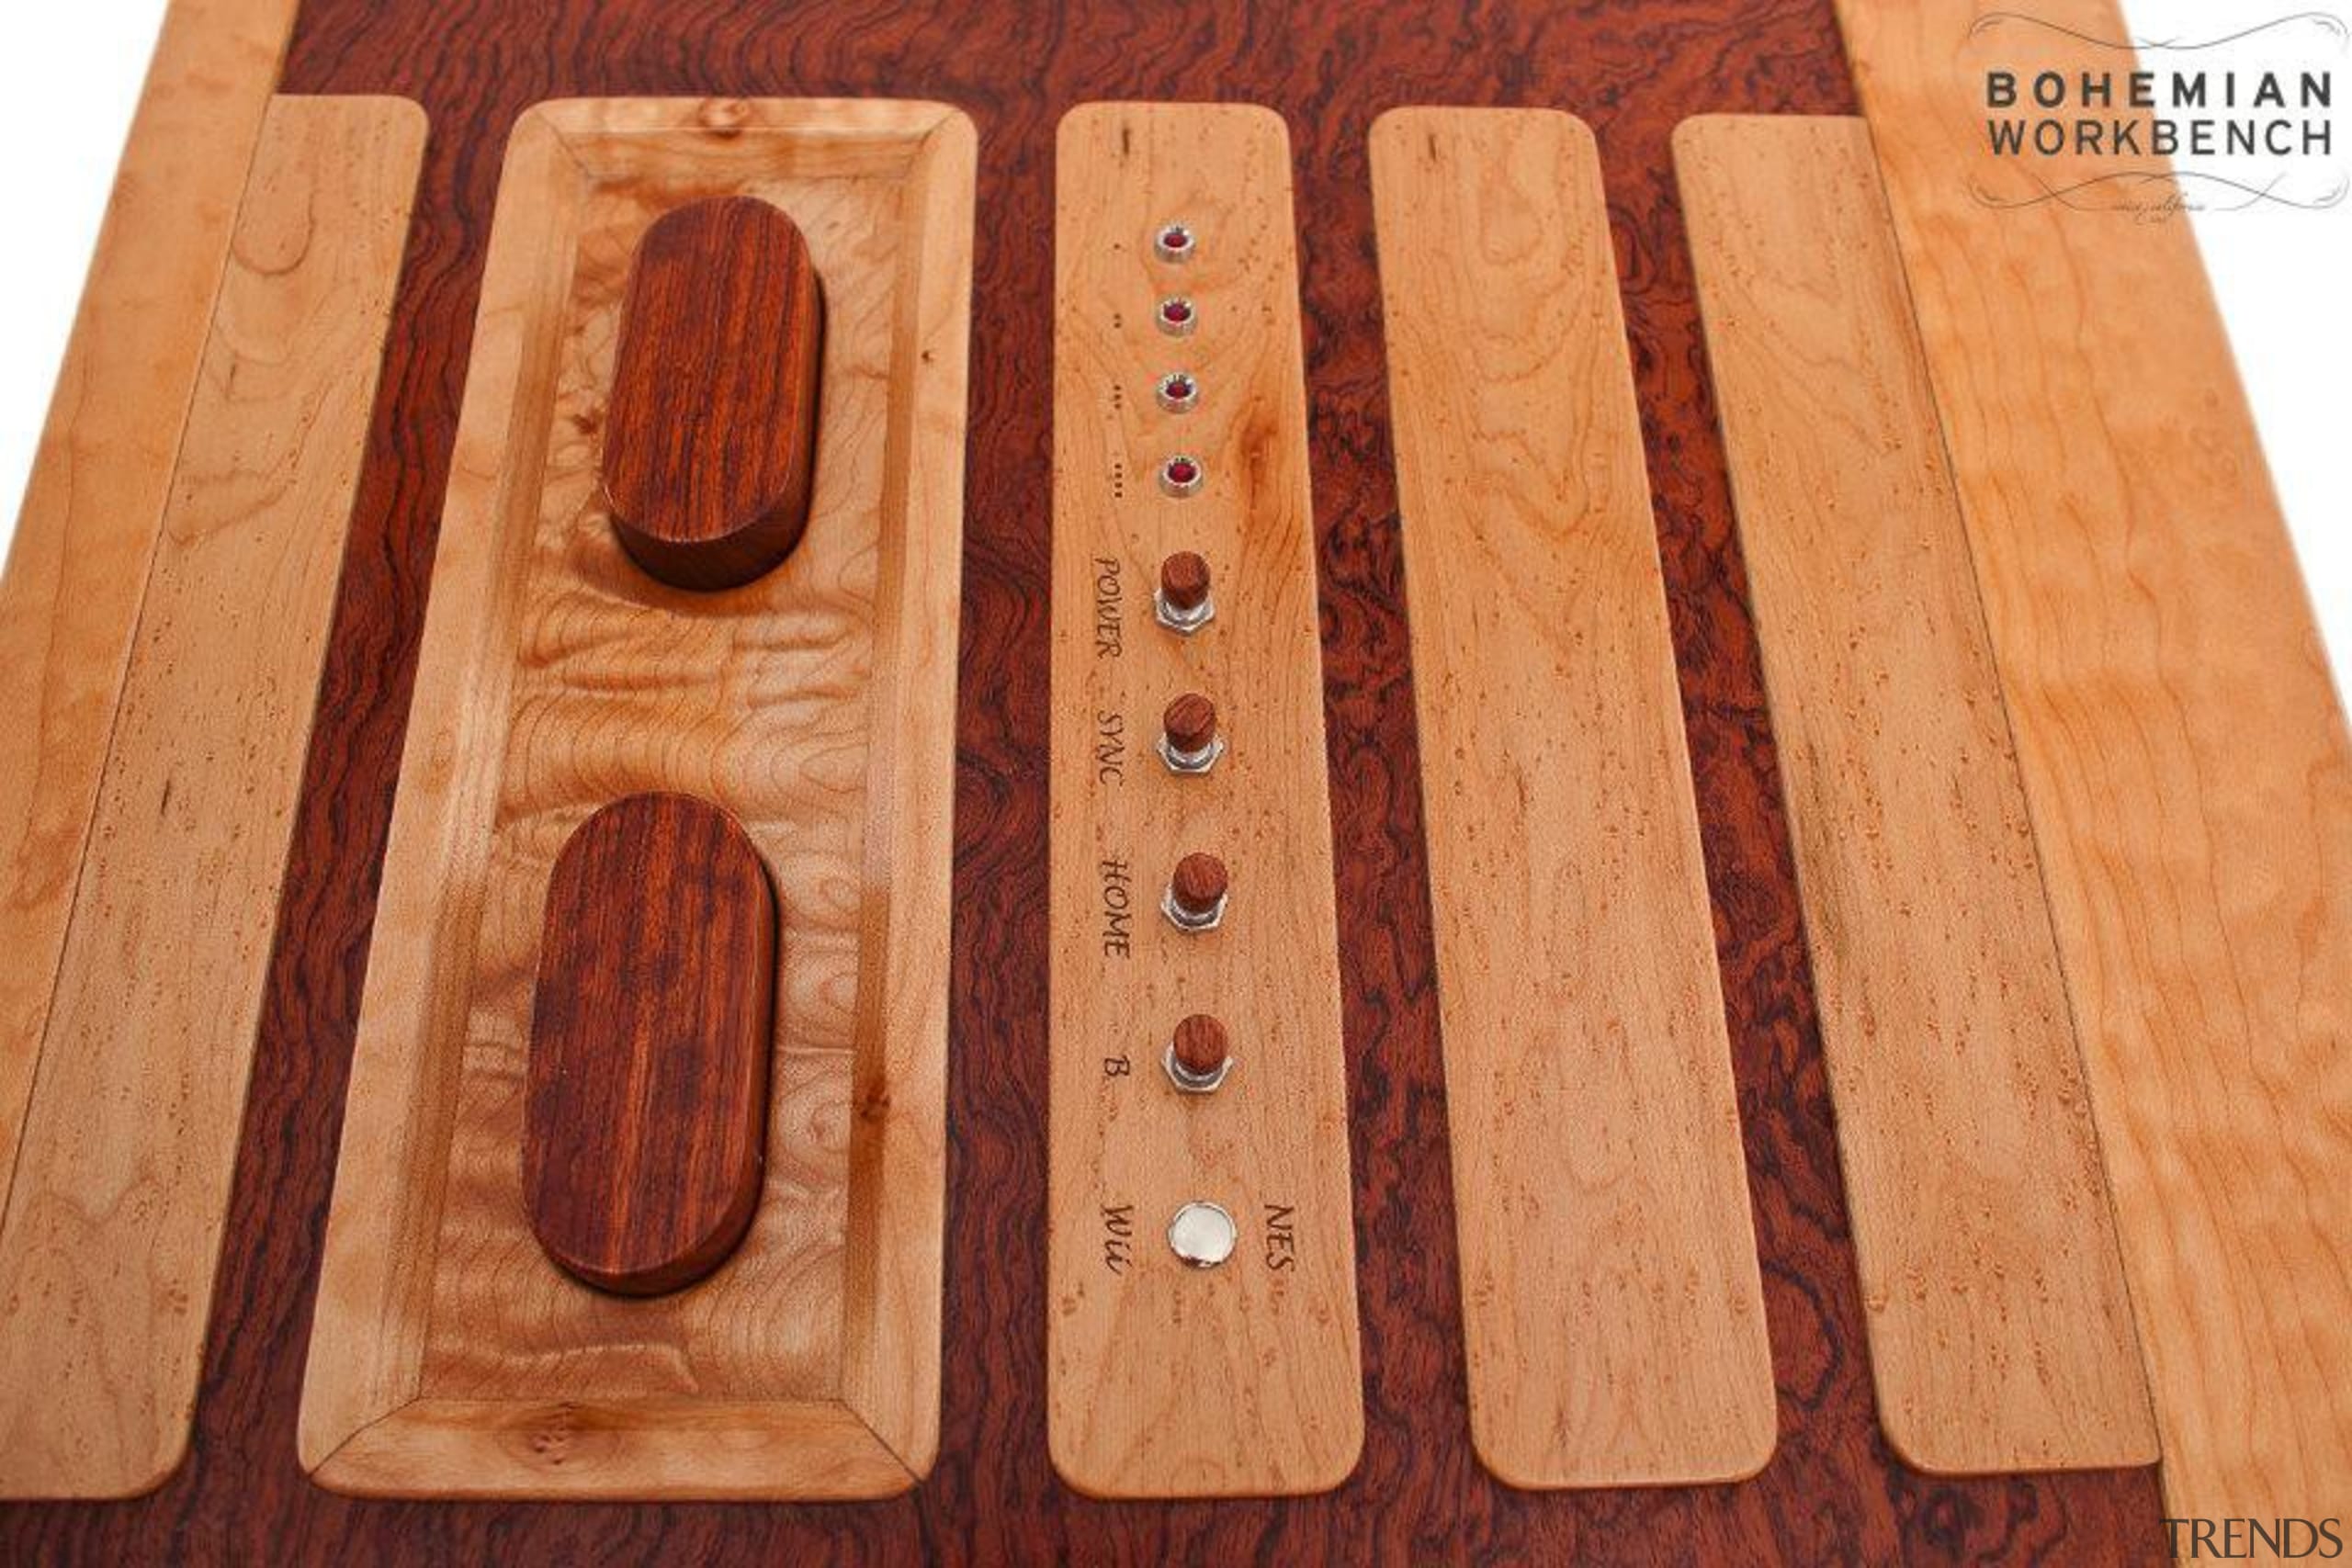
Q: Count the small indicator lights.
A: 4